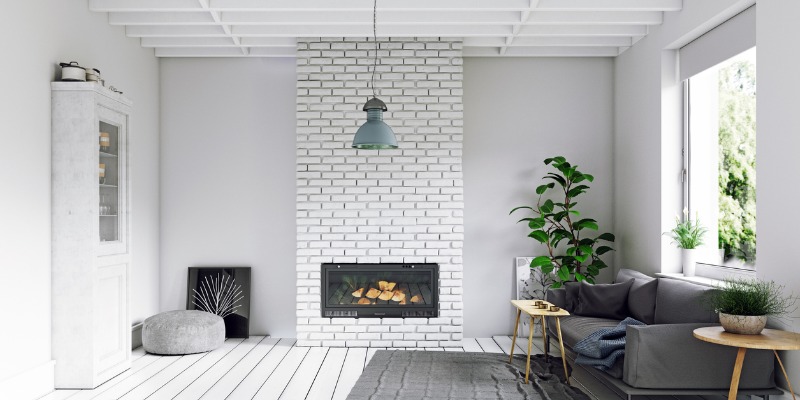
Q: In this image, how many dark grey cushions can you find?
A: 2